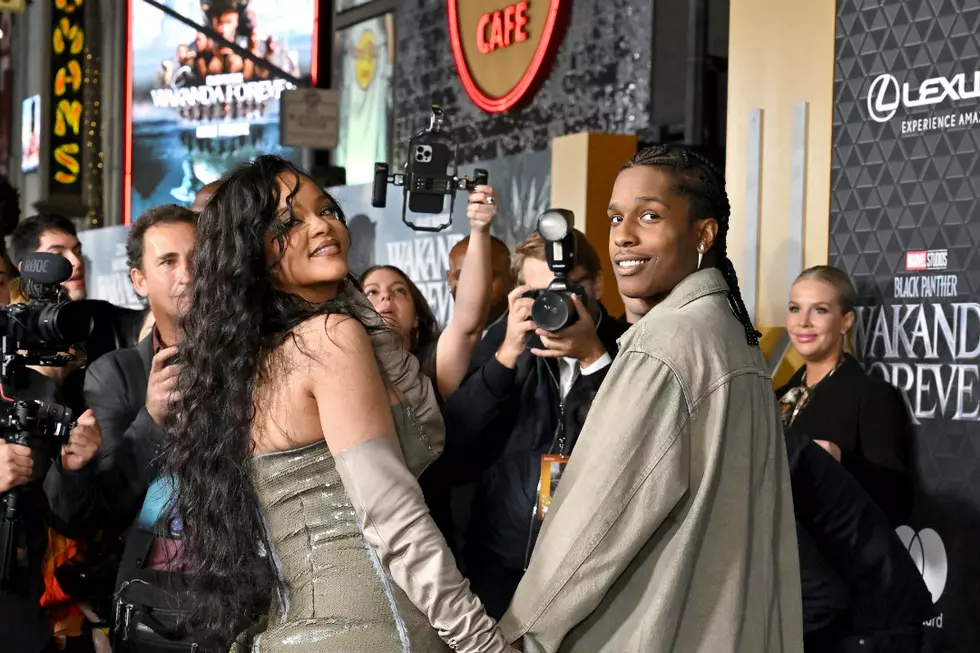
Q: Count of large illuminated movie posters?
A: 1